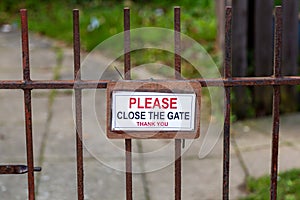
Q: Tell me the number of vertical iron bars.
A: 6